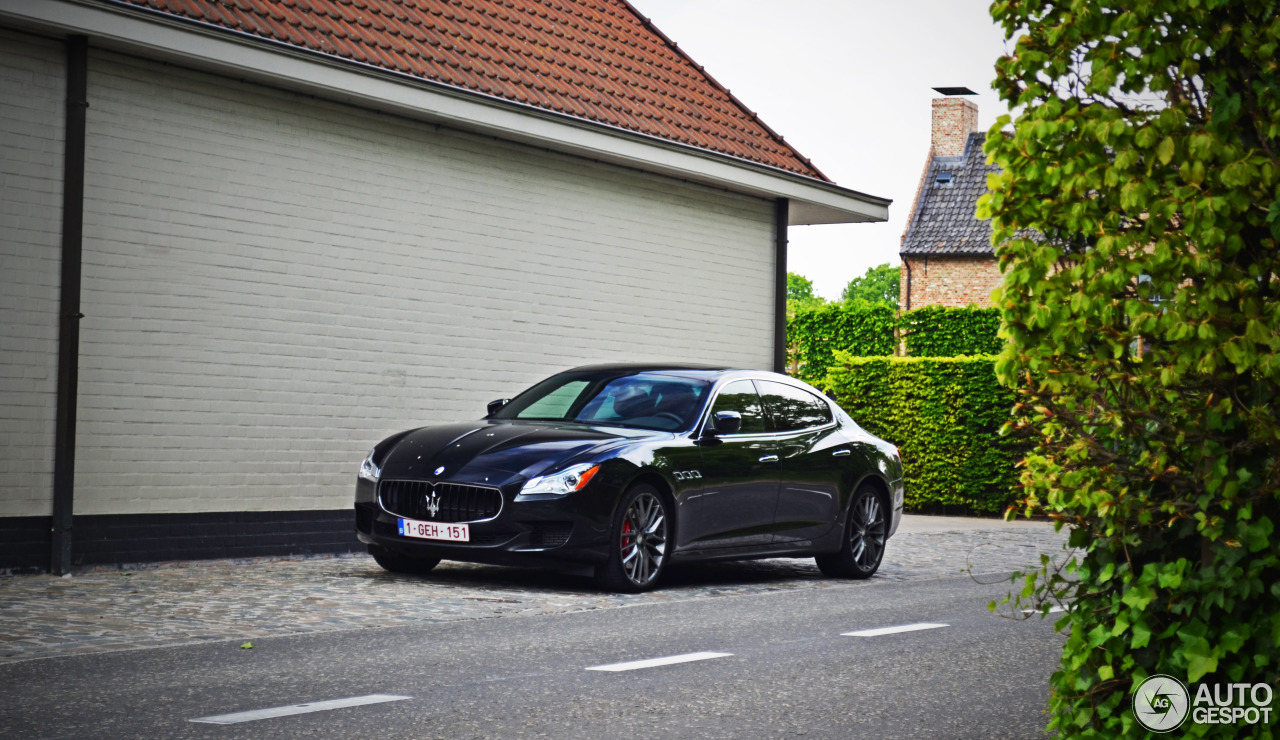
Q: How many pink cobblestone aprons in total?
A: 0